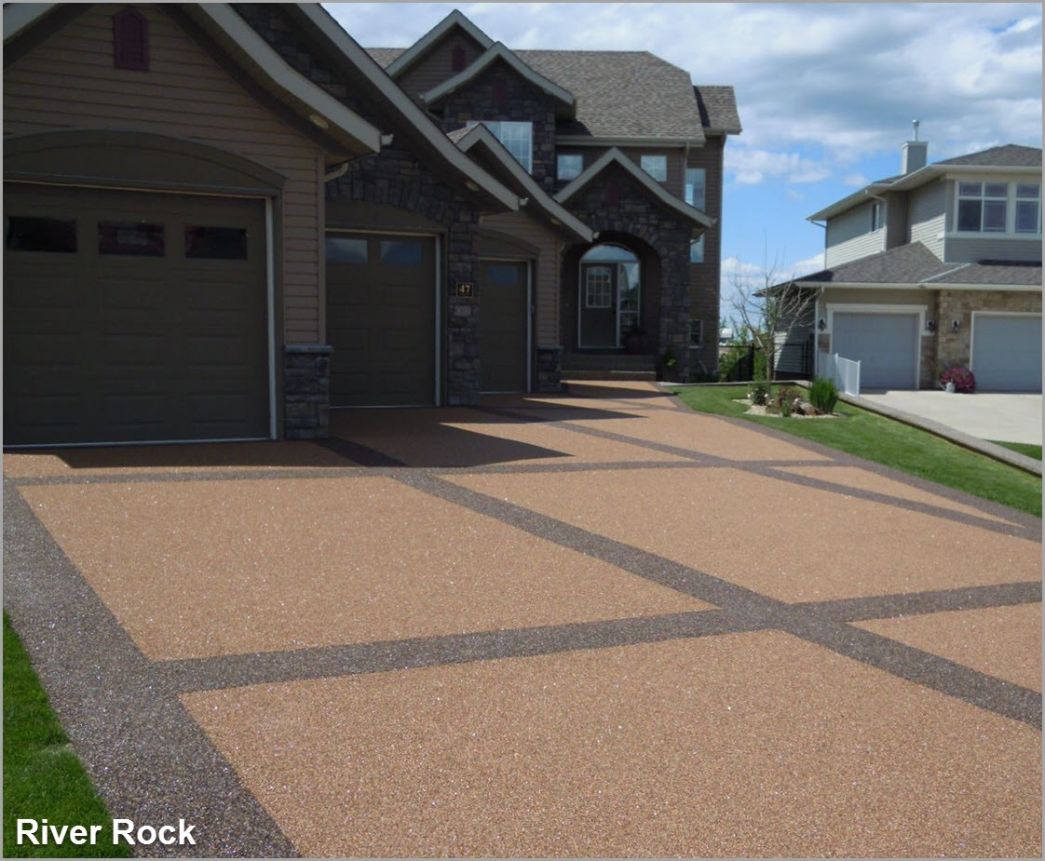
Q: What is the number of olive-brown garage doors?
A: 3